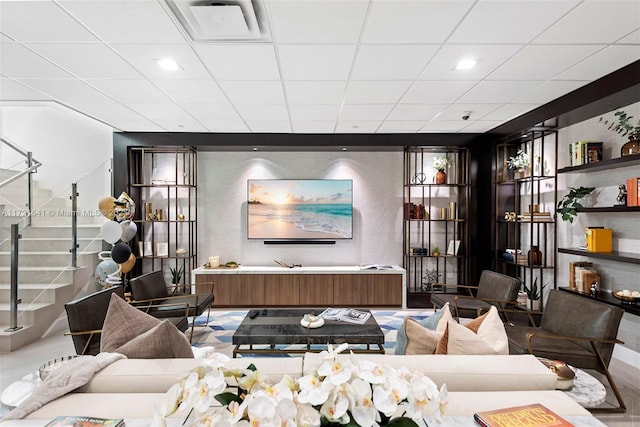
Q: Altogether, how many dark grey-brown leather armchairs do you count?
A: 4